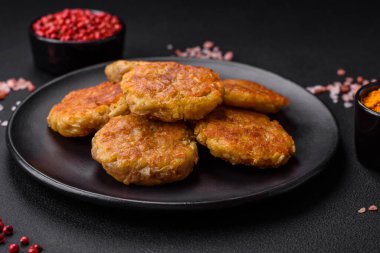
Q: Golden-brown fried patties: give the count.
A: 6